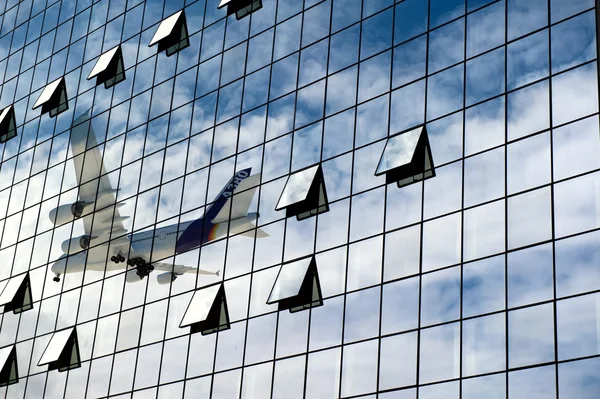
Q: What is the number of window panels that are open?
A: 12